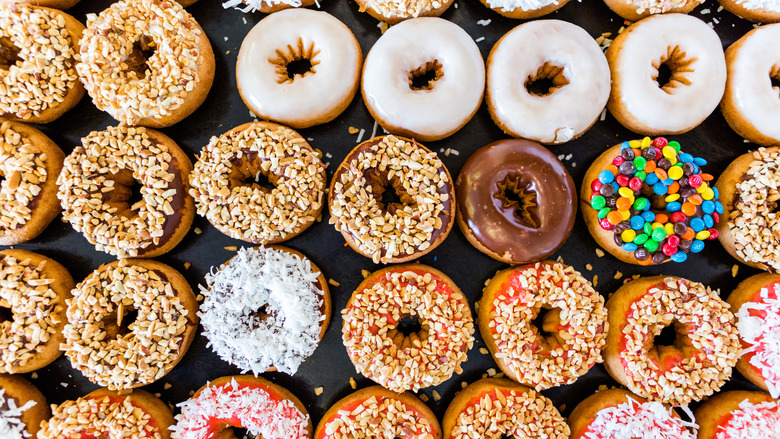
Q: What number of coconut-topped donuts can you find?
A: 9